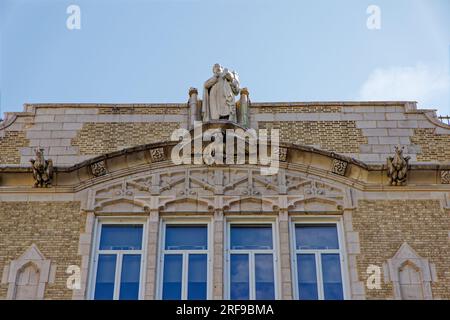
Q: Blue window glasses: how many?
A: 12